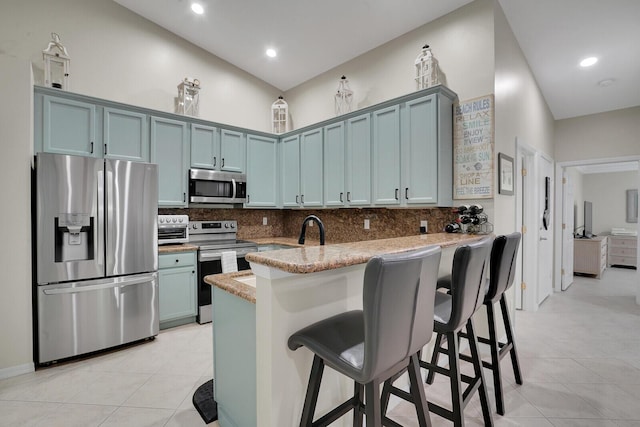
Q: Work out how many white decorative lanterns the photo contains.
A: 5